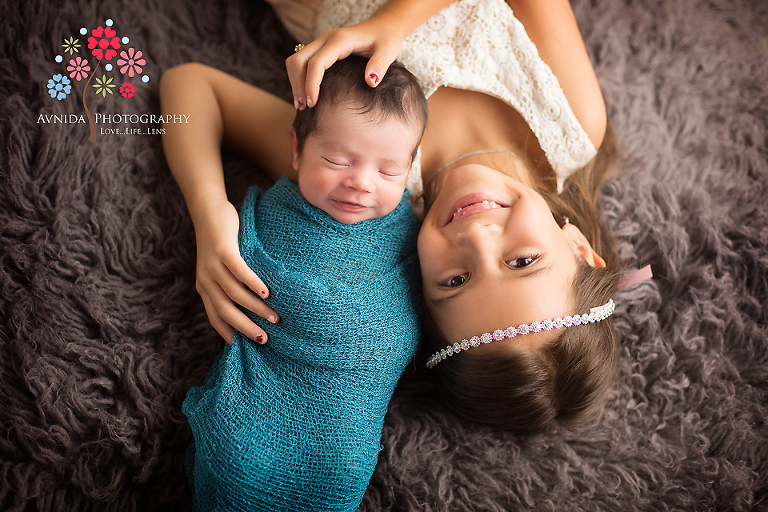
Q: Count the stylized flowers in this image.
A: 7